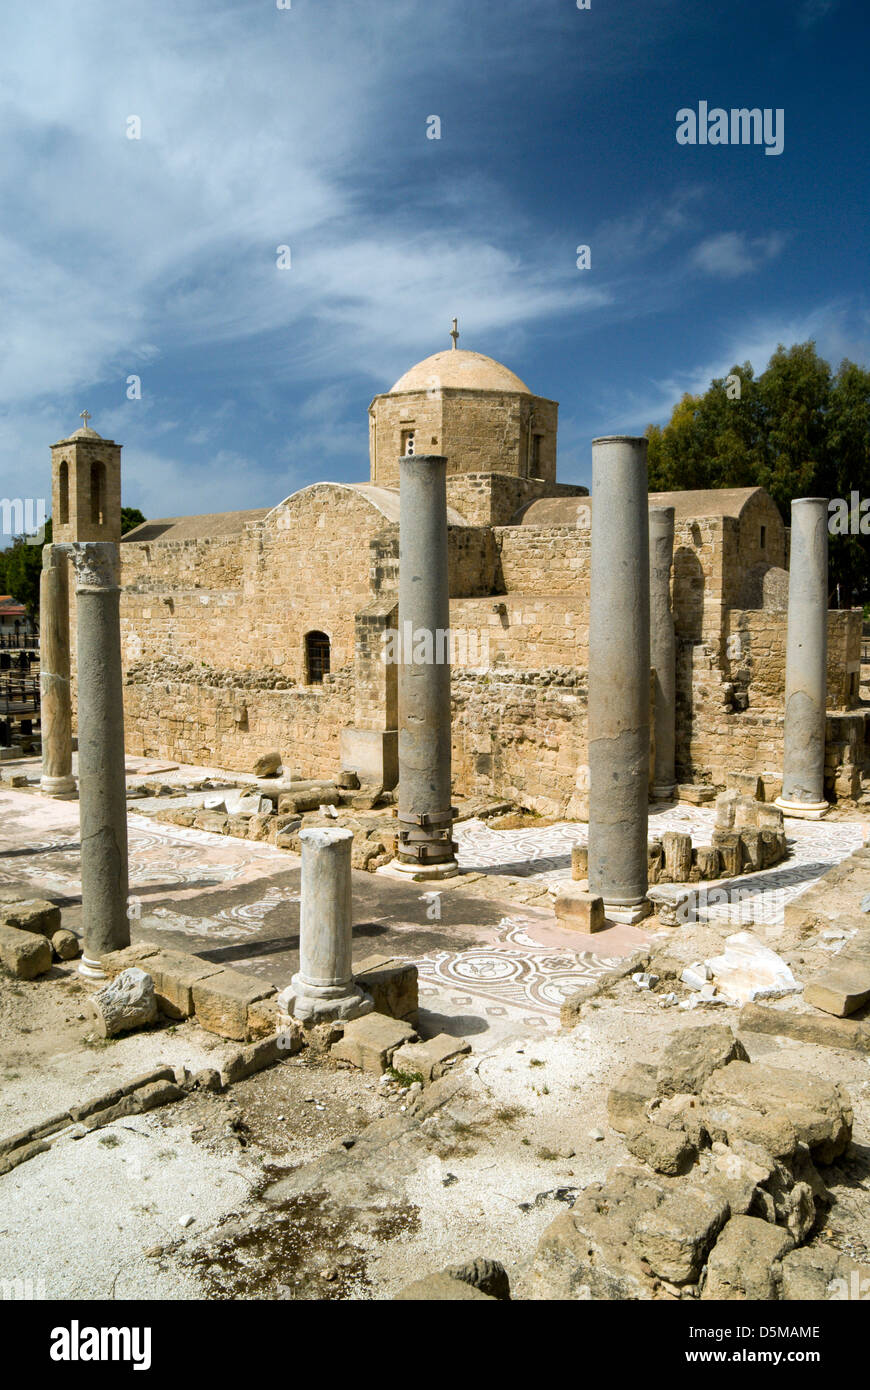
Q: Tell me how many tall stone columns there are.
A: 6